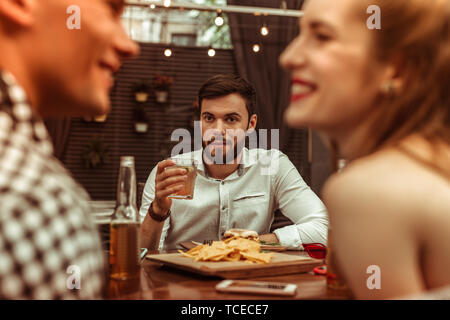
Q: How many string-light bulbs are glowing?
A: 7